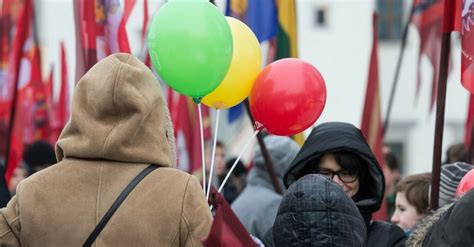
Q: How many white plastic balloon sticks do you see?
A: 3